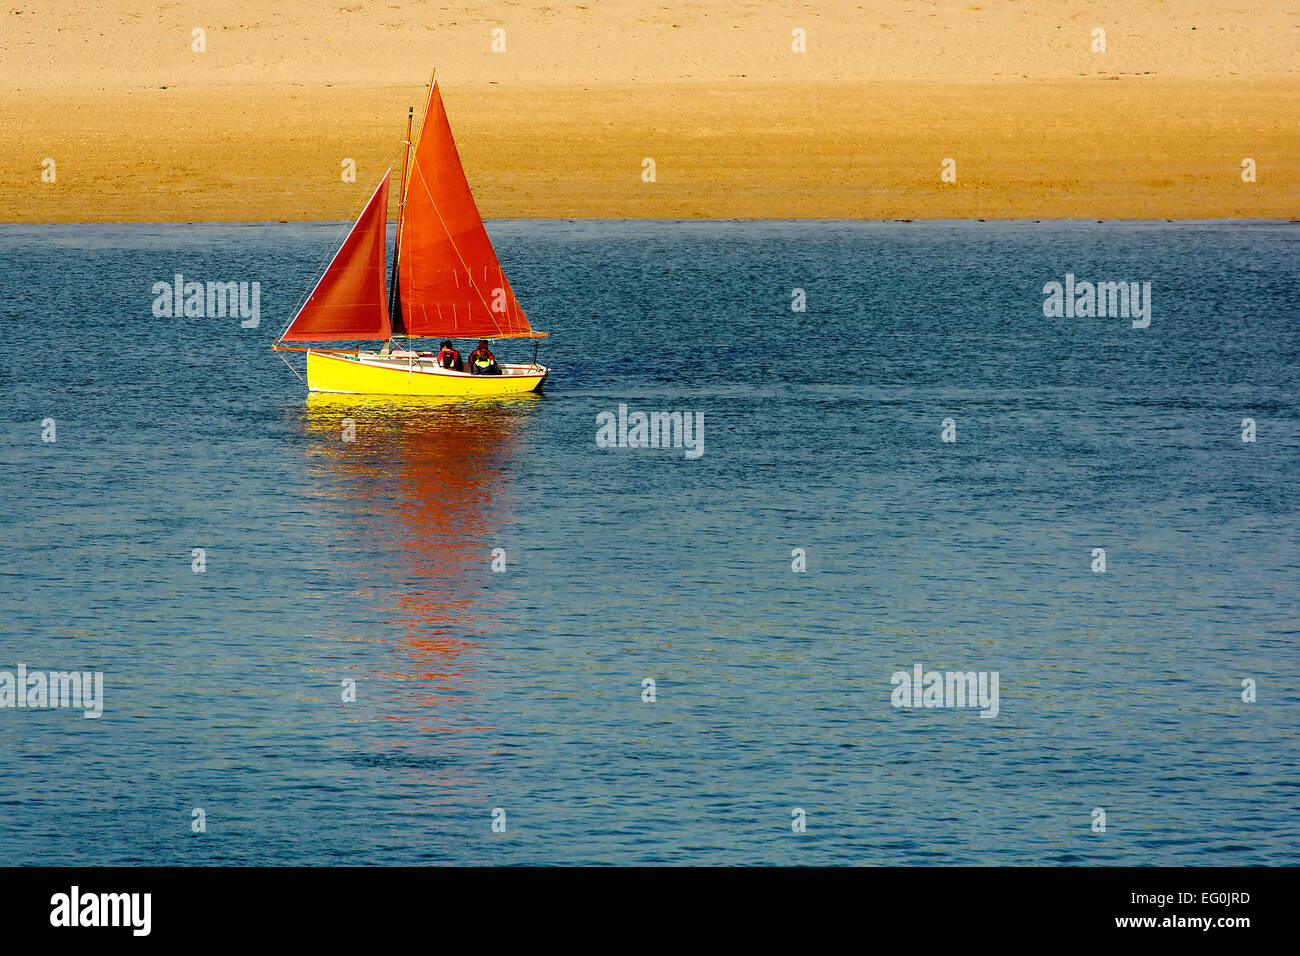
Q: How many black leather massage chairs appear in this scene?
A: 0